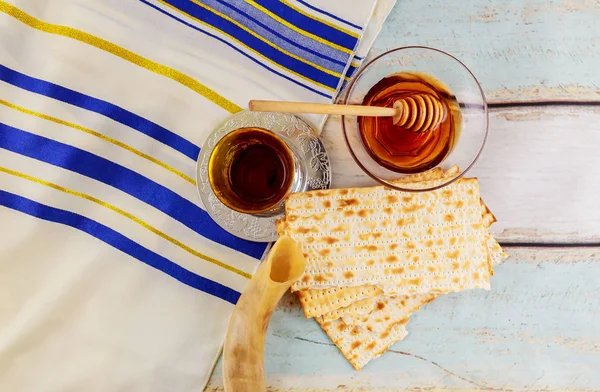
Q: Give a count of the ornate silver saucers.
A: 1